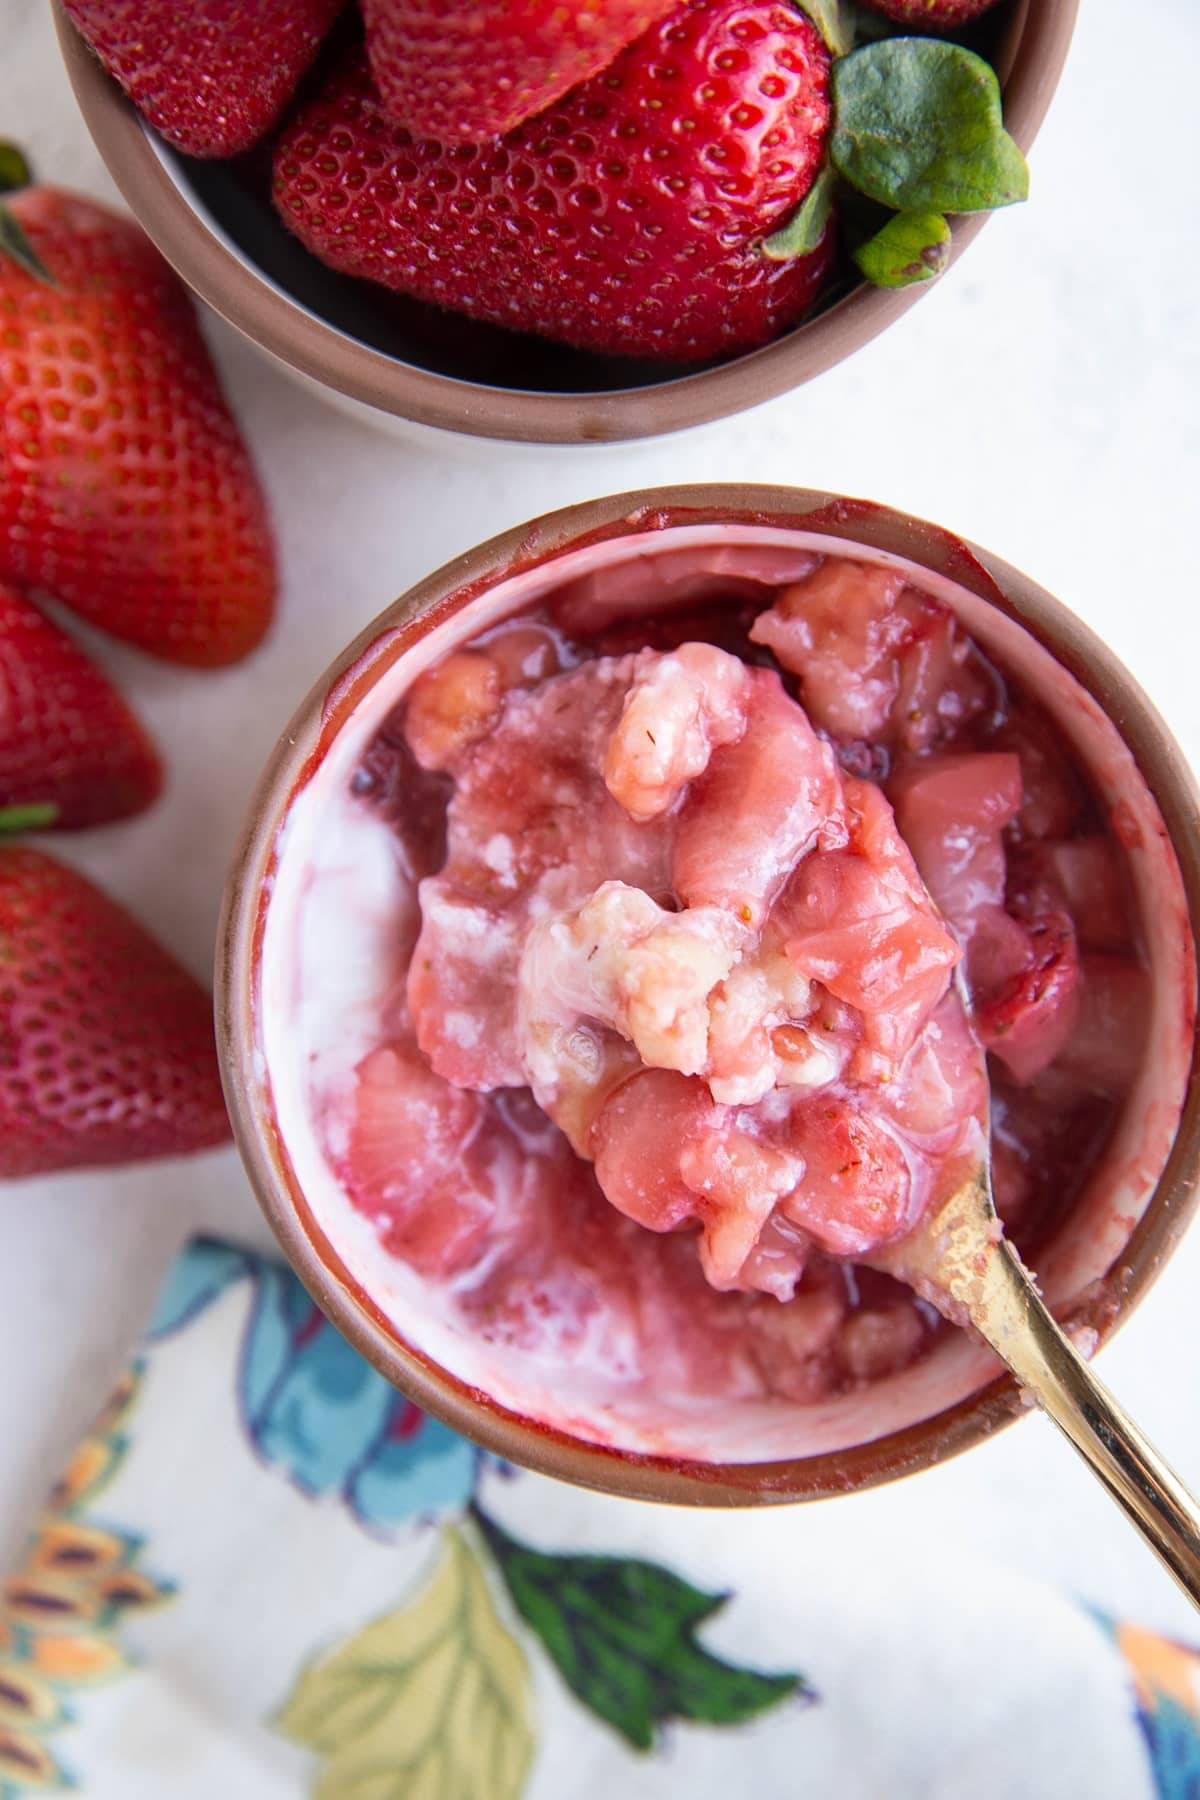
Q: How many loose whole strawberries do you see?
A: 3